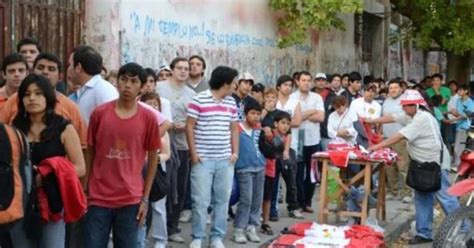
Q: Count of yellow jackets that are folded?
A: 0